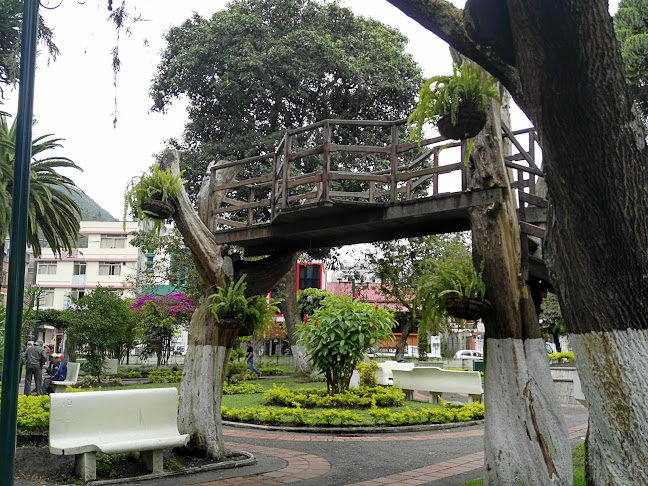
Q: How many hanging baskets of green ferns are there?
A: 4